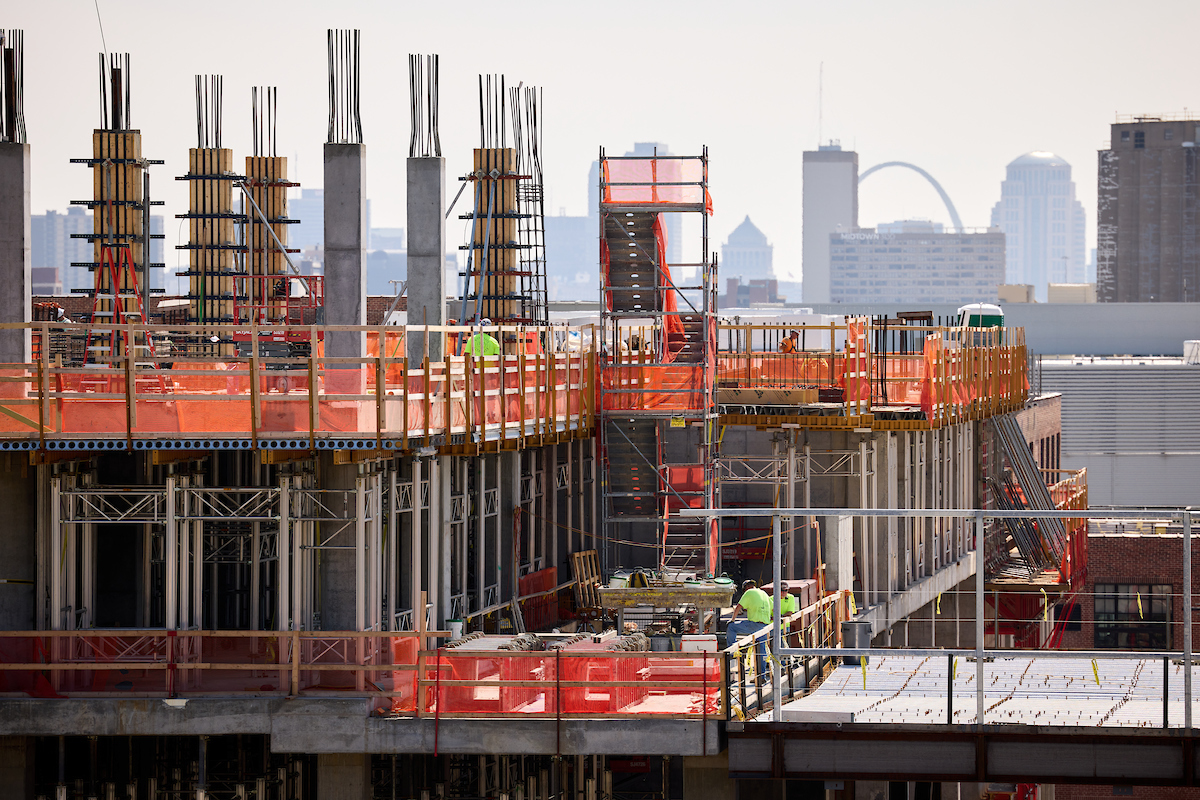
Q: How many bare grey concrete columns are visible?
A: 3